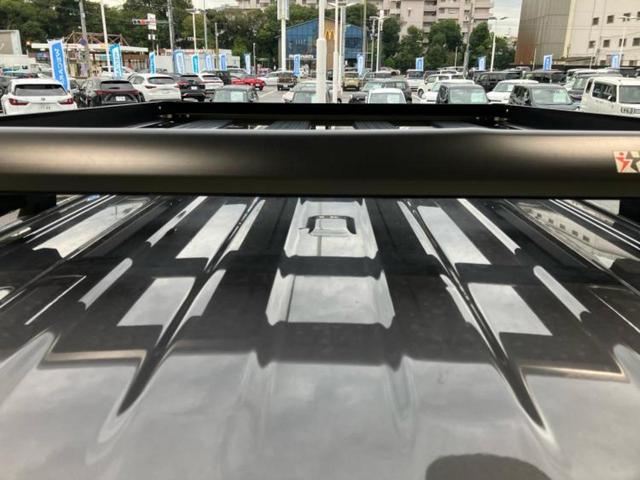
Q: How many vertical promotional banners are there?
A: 14